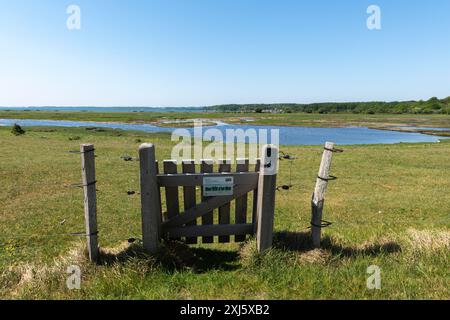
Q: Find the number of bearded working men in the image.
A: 0